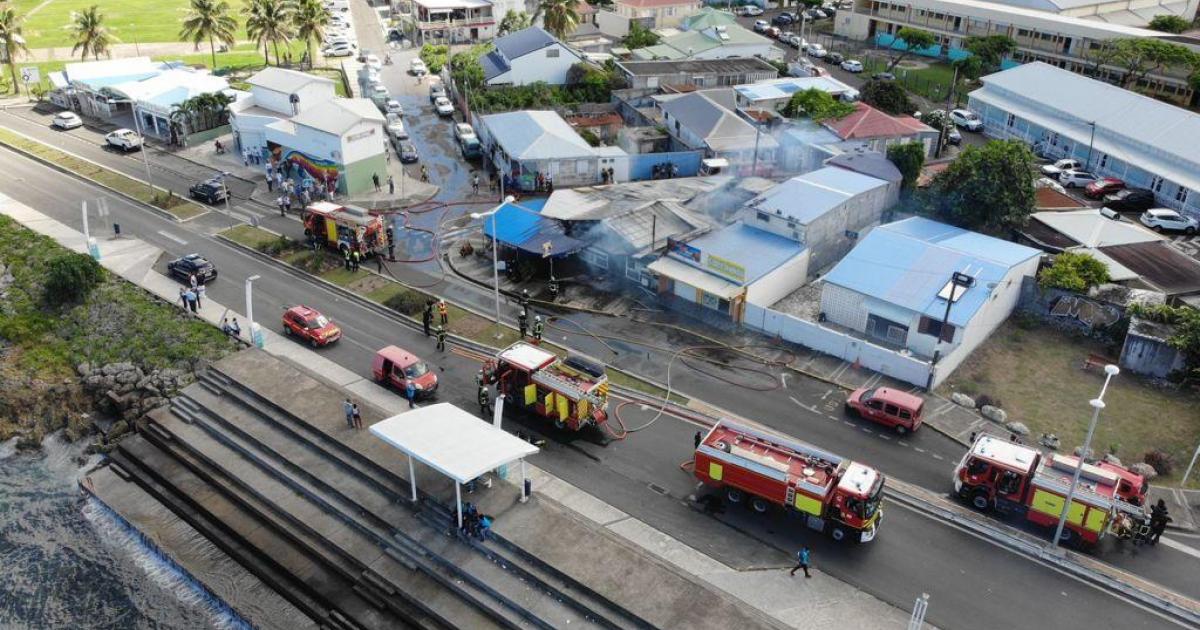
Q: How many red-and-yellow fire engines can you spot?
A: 4